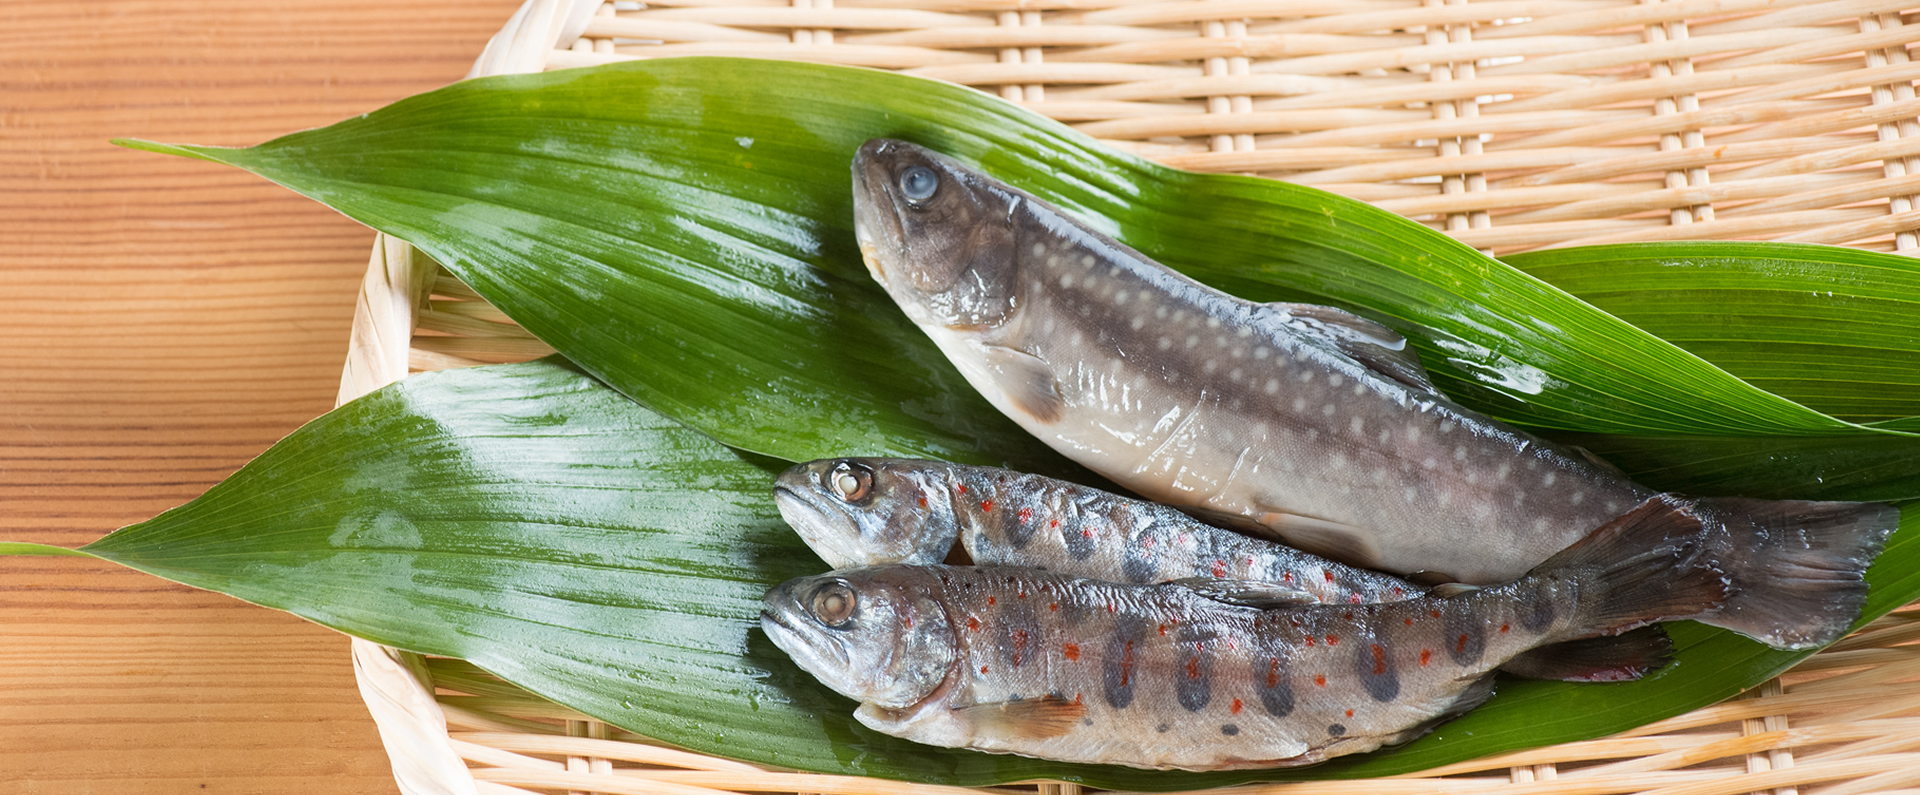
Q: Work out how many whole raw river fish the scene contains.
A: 3